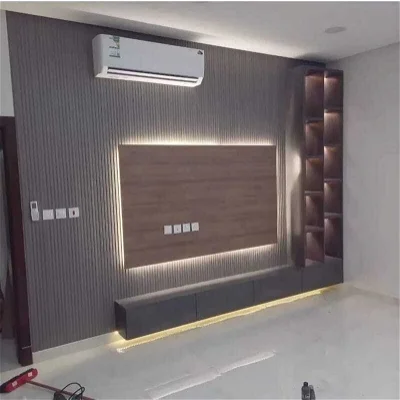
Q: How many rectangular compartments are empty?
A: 10